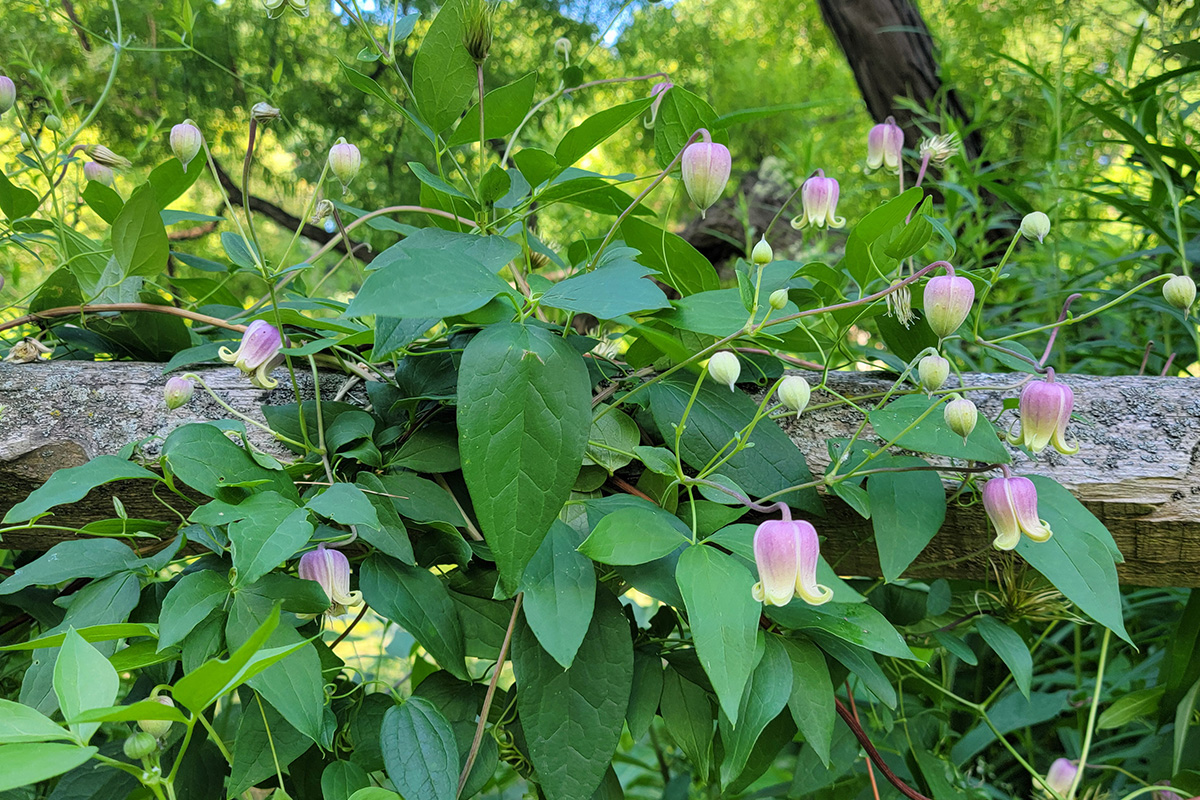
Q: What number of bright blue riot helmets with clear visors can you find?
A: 0